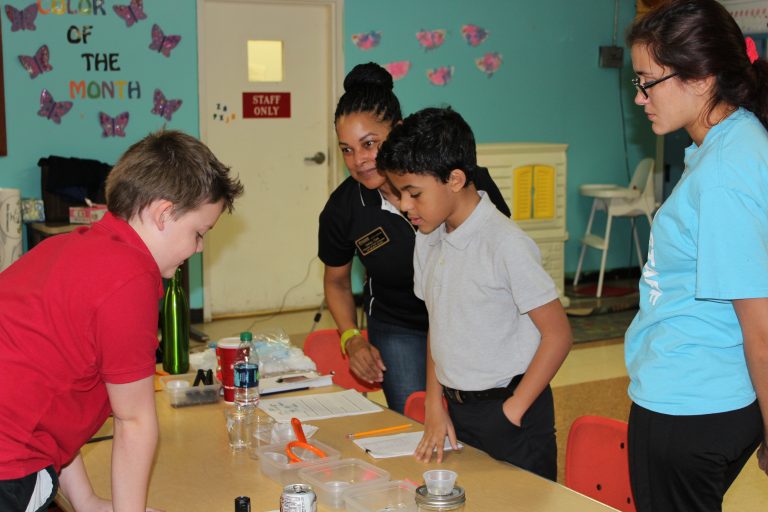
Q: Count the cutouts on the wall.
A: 13